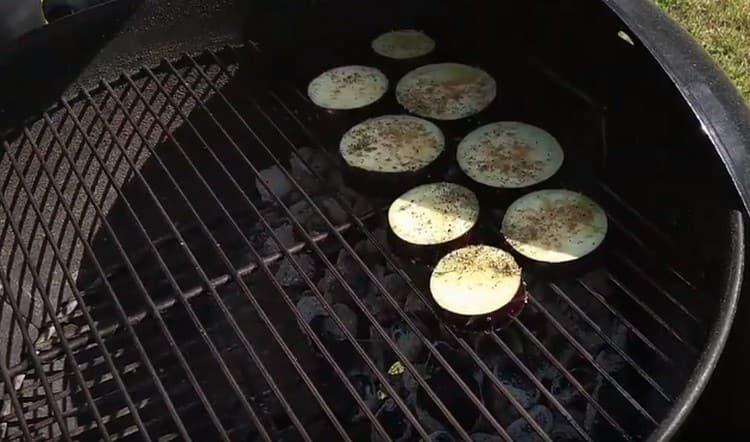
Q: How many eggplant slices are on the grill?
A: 8